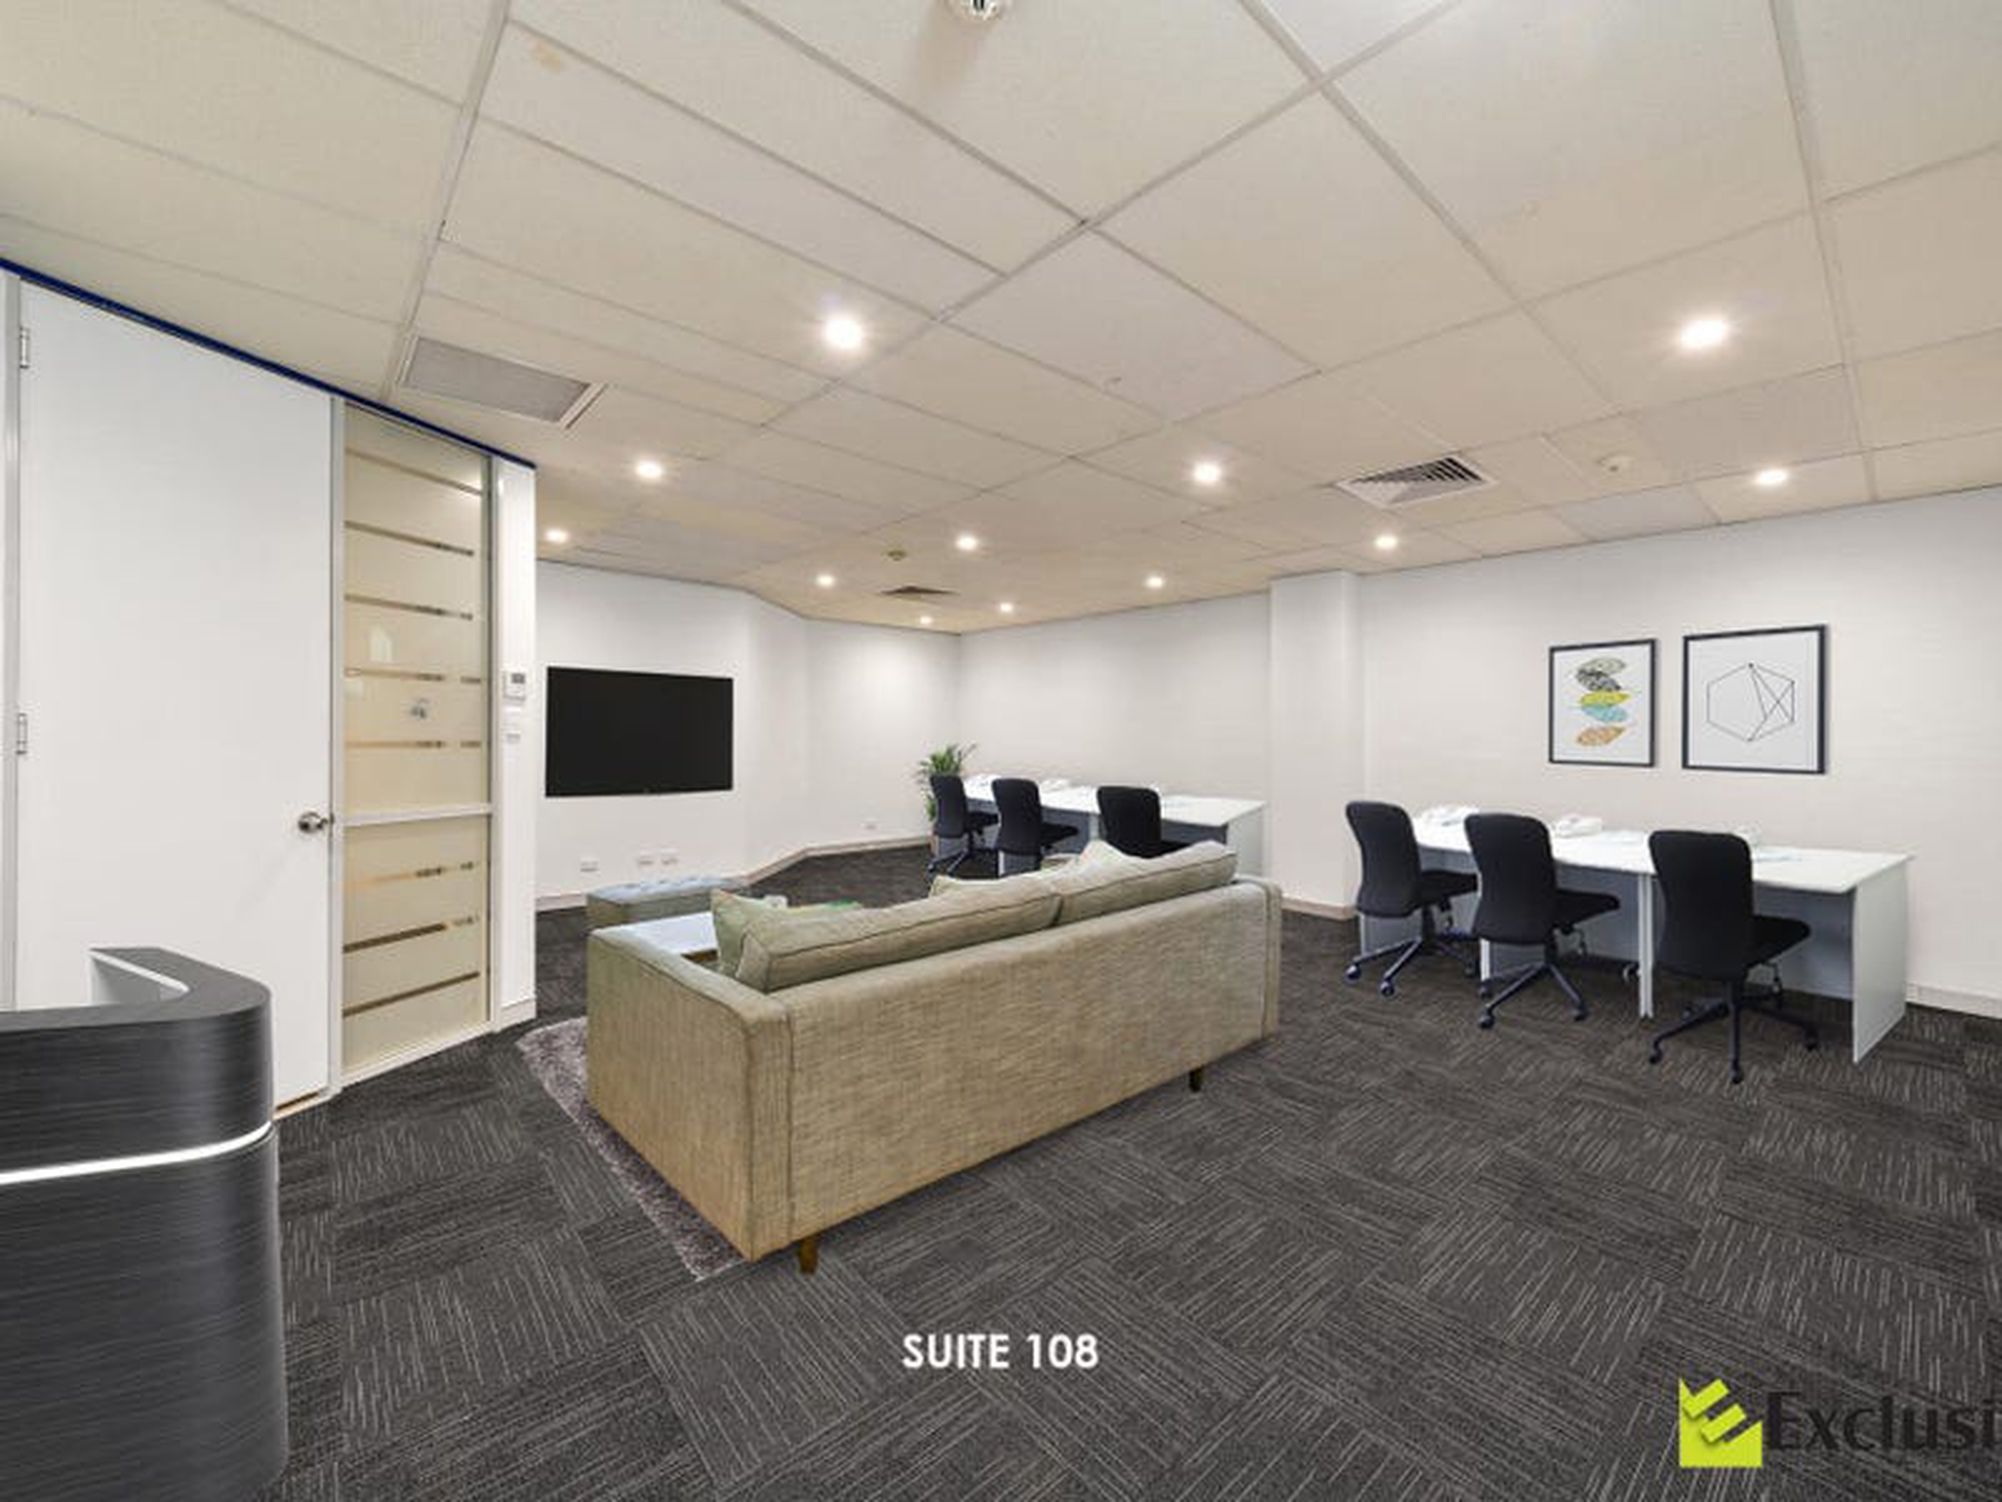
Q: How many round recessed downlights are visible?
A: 12